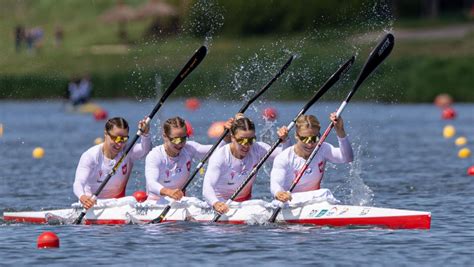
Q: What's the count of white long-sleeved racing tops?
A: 4